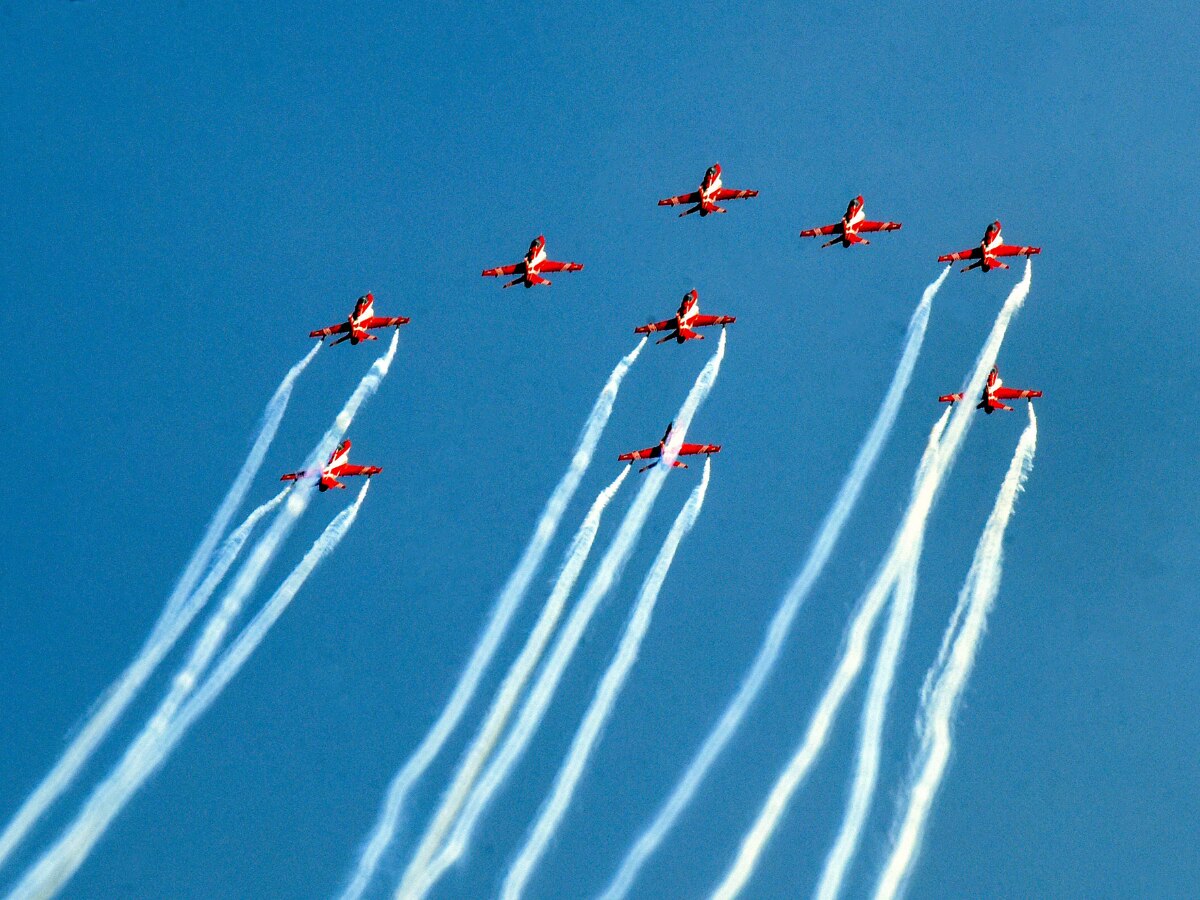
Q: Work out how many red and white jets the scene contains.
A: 9